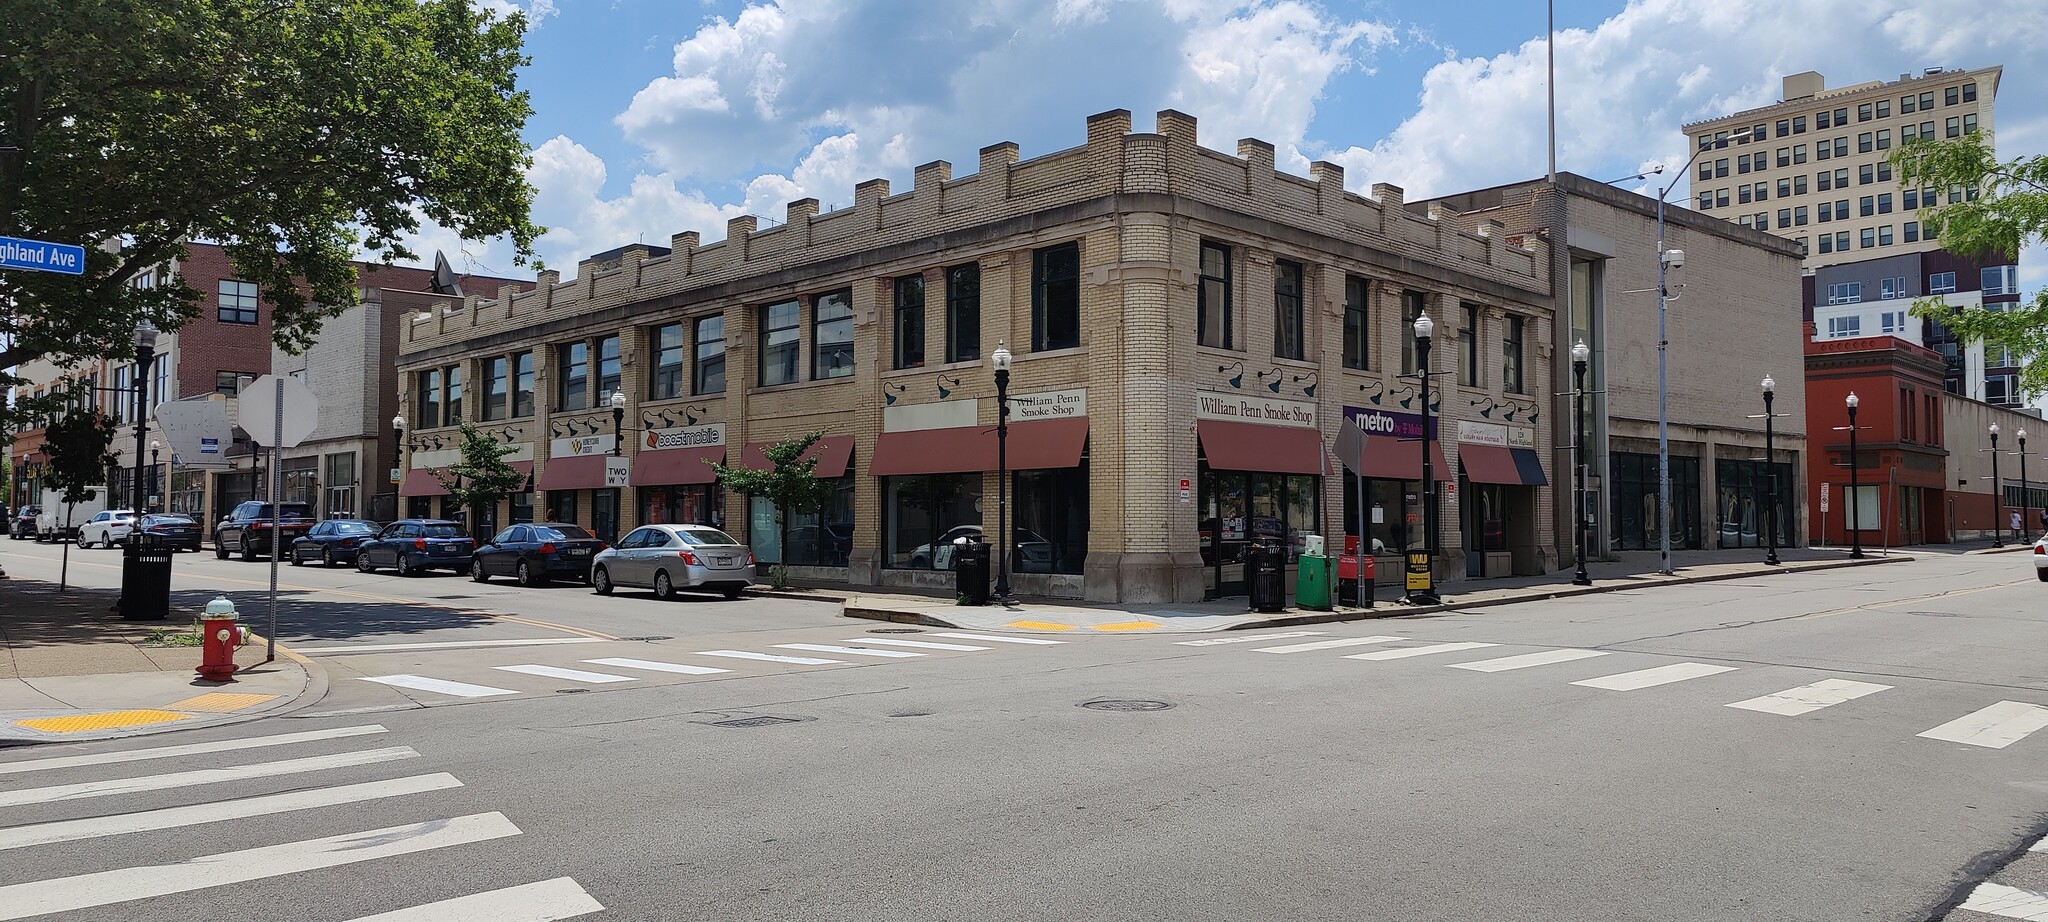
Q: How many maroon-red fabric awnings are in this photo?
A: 9